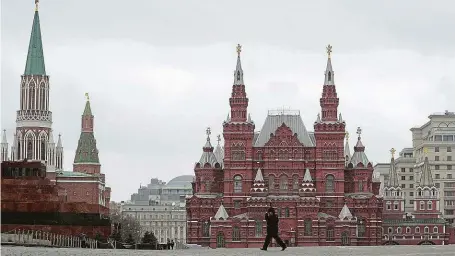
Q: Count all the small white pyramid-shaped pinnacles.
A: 4